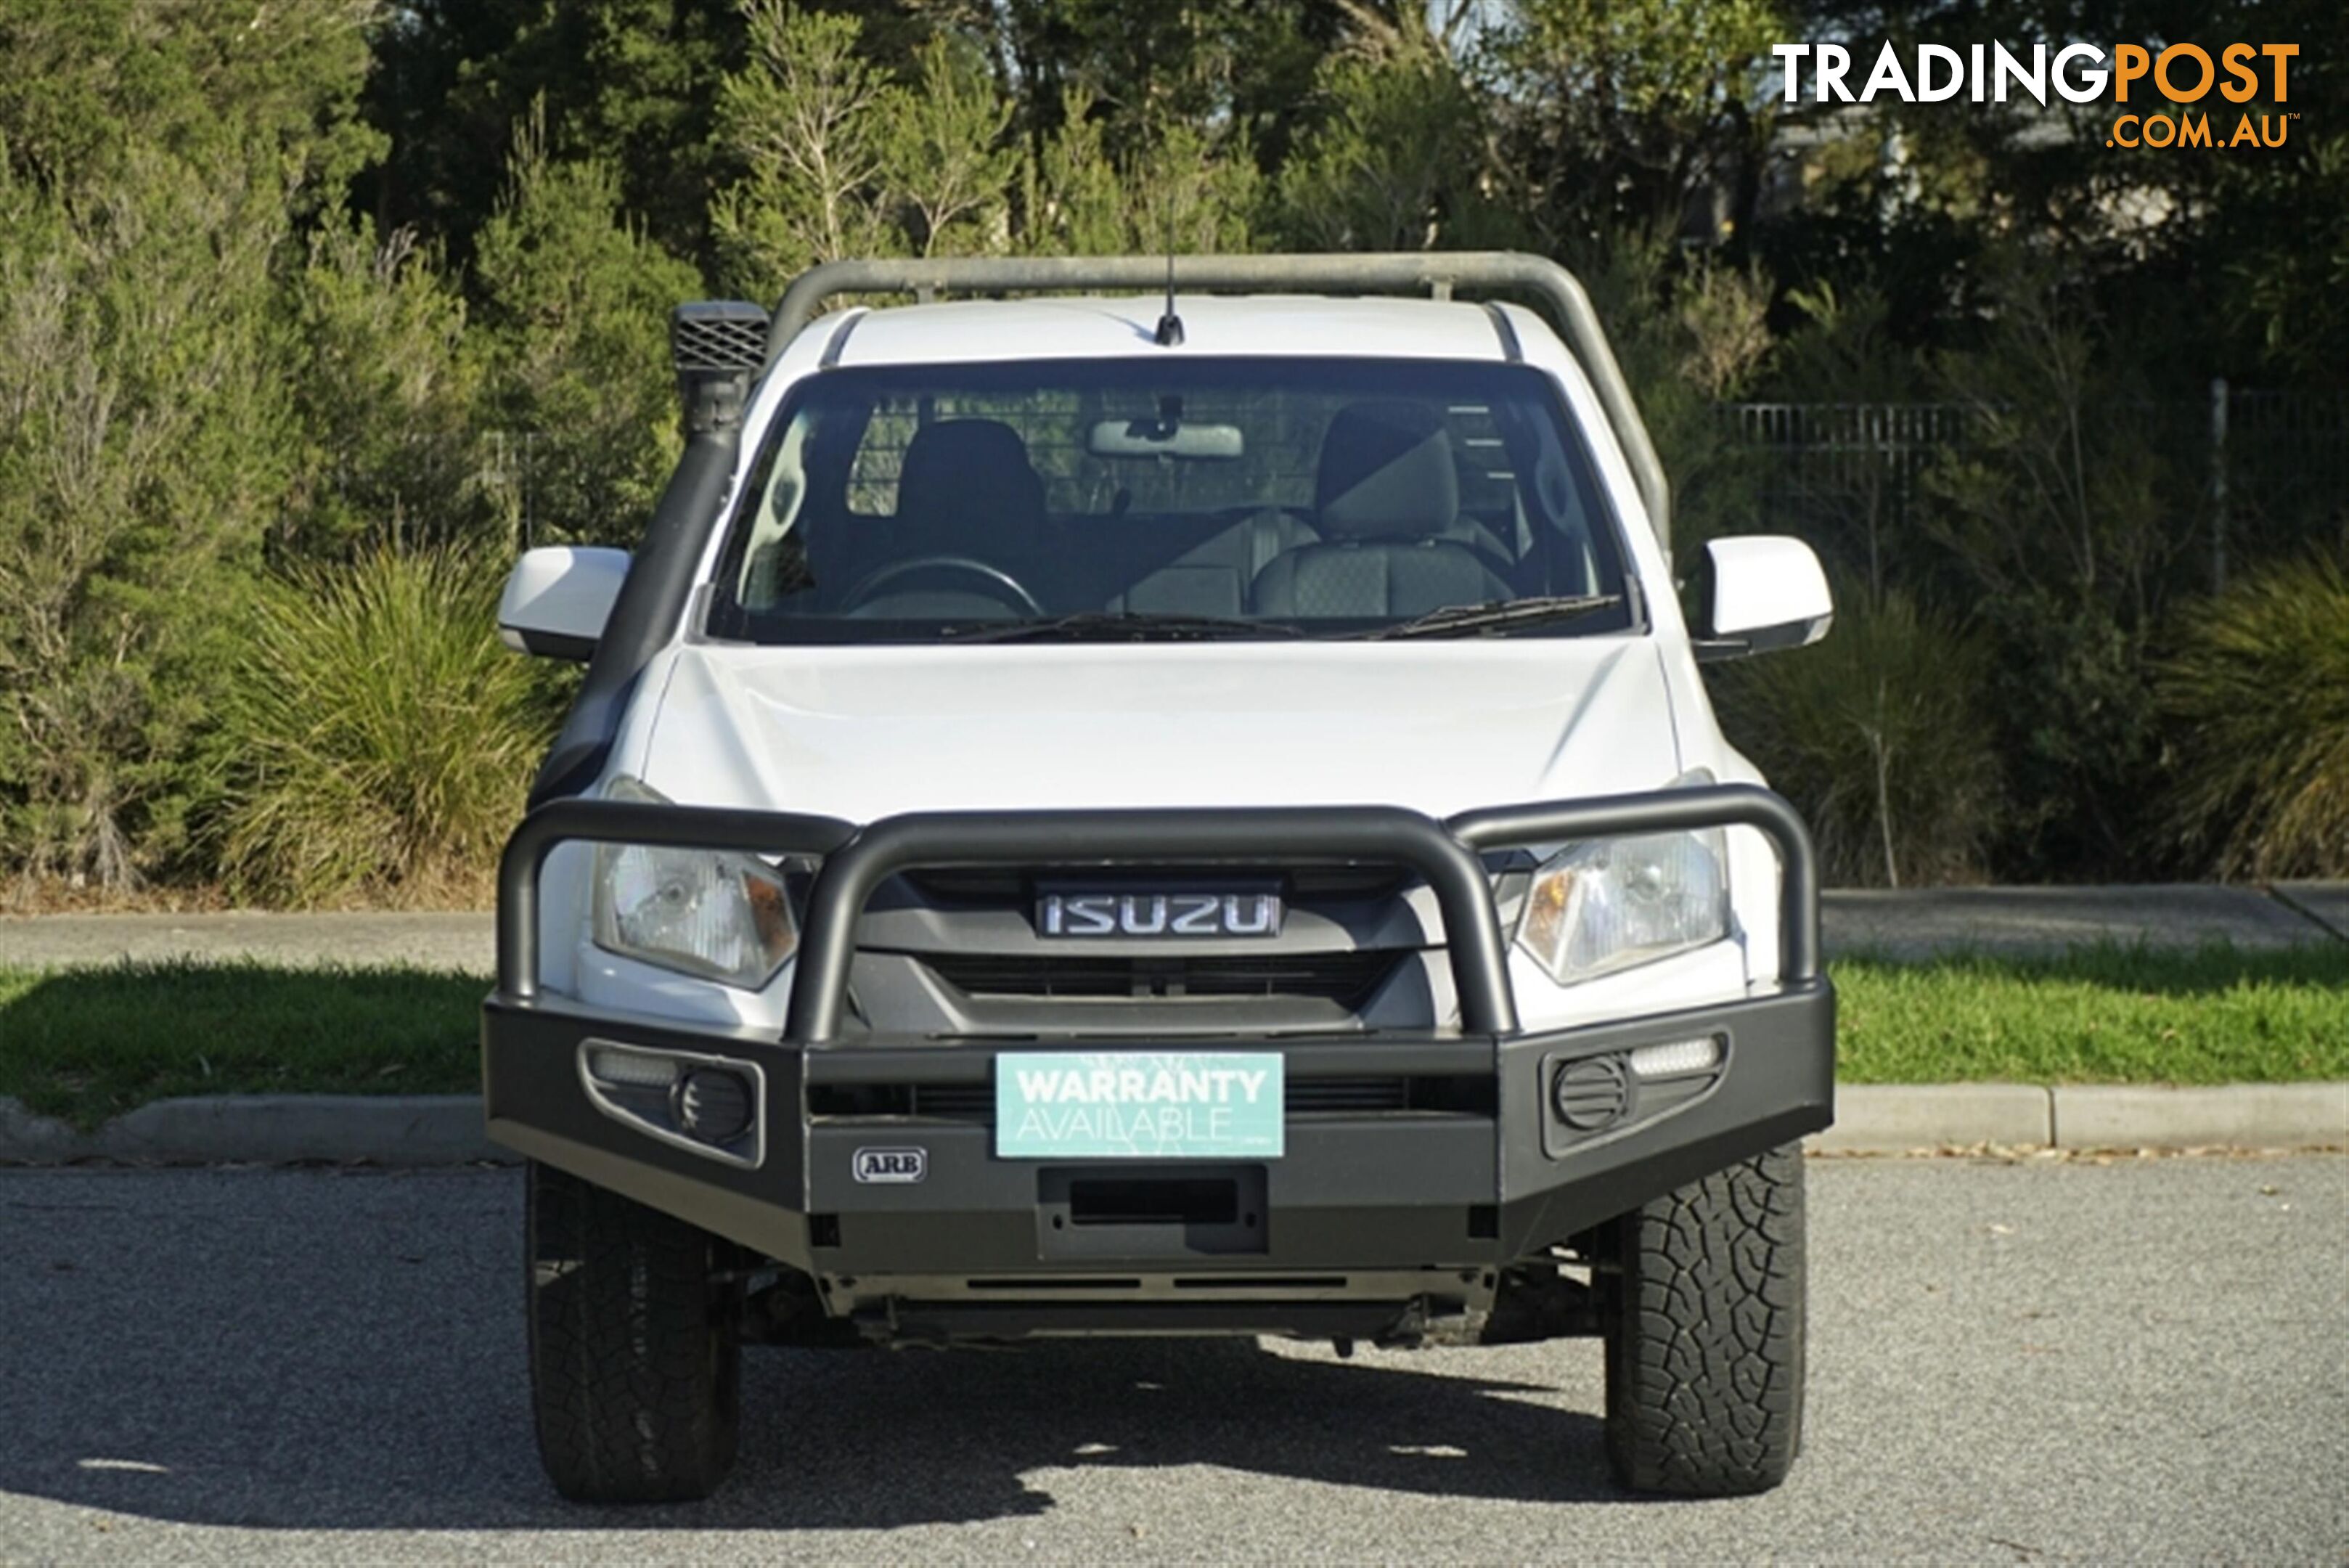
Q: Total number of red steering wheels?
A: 0